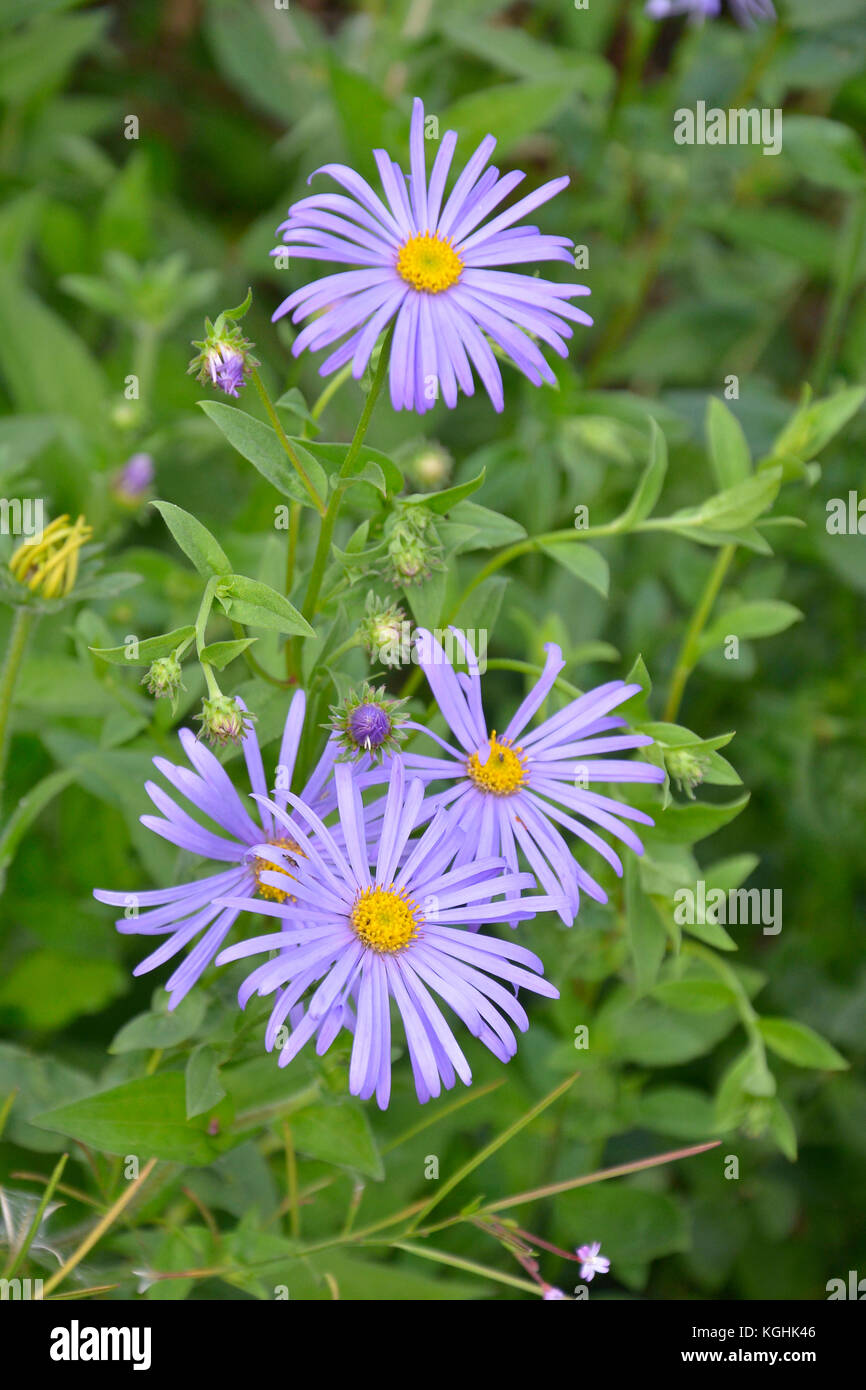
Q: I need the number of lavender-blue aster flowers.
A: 4